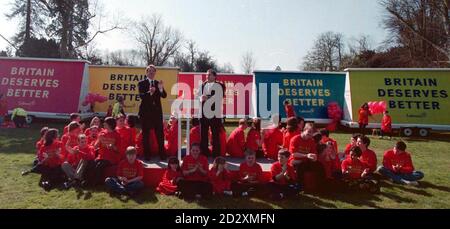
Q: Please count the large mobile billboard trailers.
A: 5